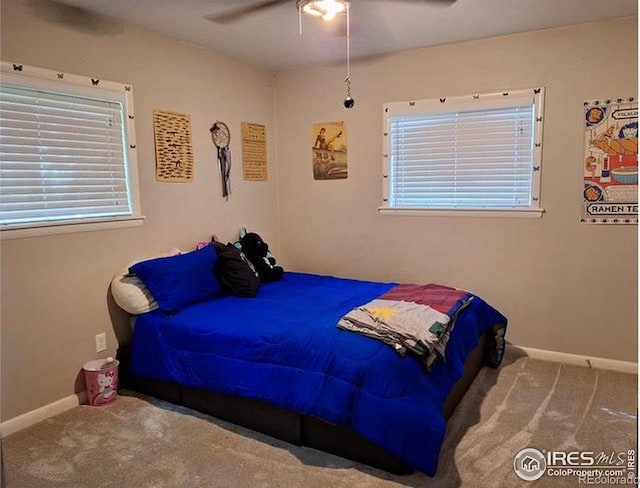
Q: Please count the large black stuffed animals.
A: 1